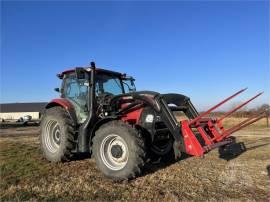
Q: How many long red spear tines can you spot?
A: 4